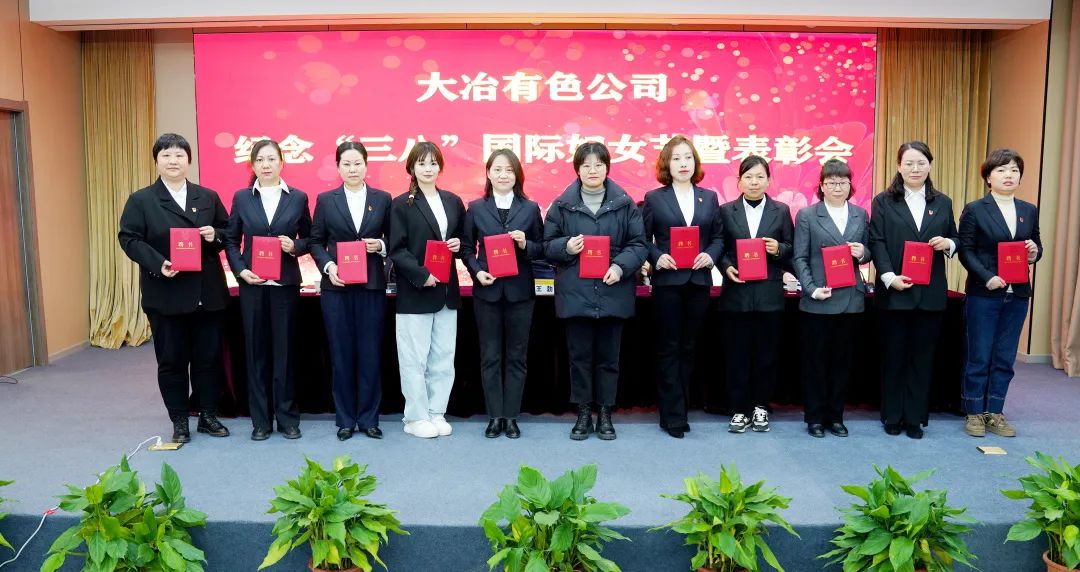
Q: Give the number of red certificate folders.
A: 11